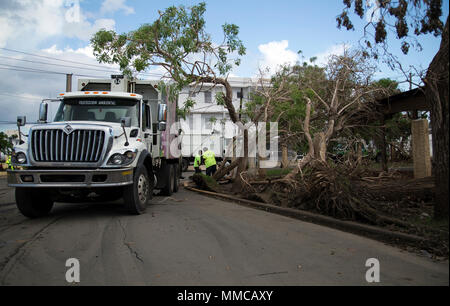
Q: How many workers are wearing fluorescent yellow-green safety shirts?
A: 2